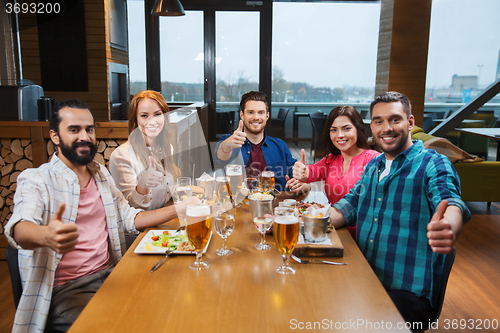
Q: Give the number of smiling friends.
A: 5